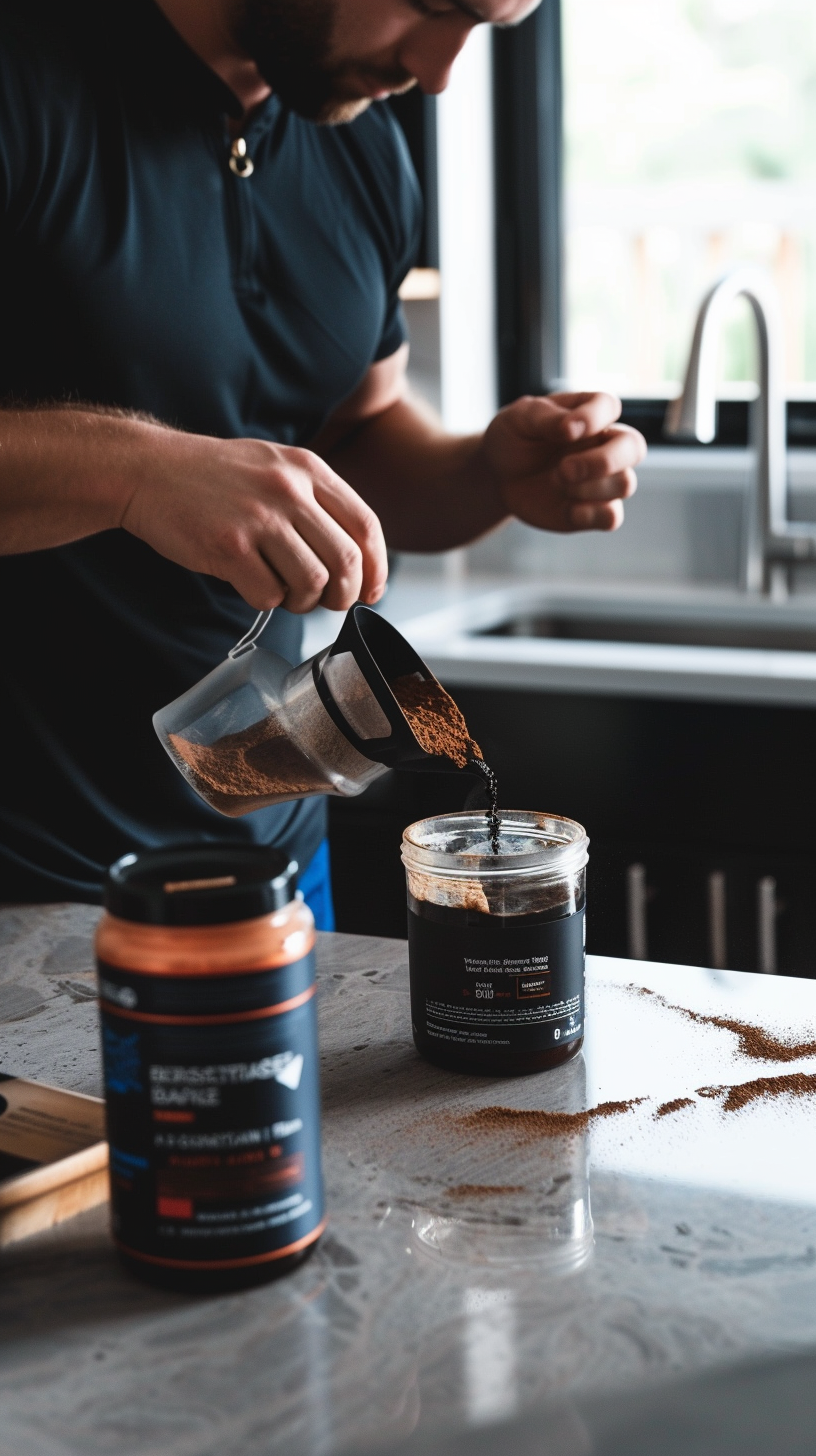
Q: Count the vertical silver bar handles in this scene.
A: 3